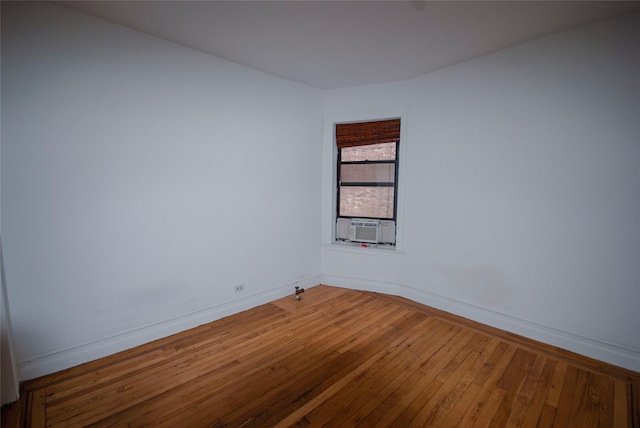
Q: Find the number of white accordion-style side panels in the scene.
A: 2